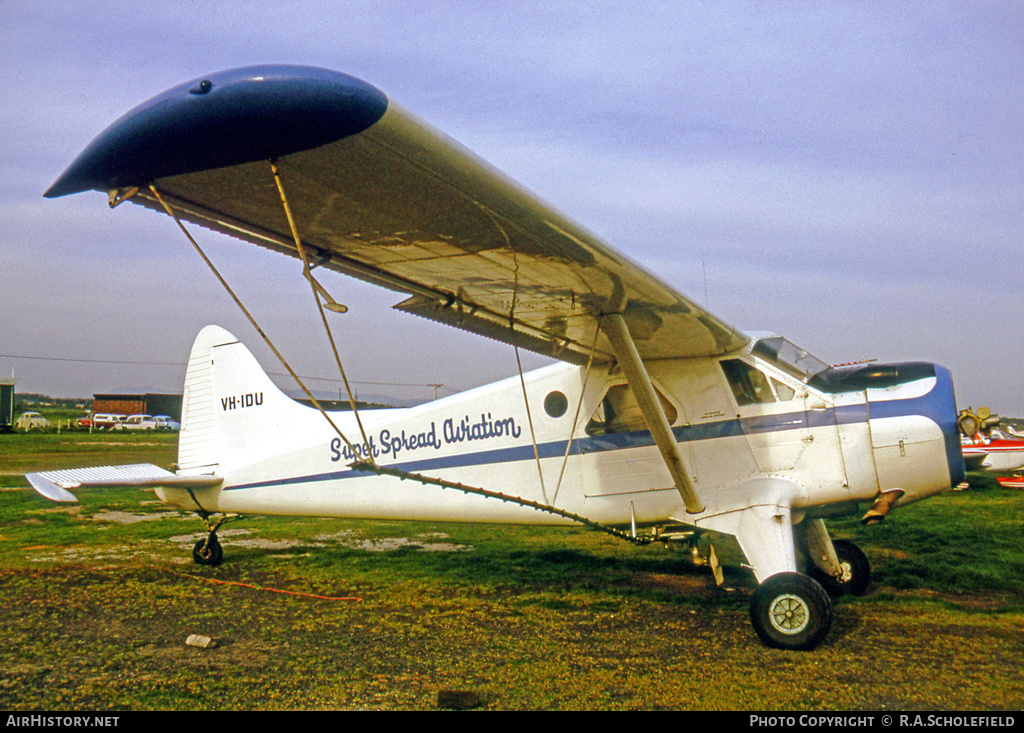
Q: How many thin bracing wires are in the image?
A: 4